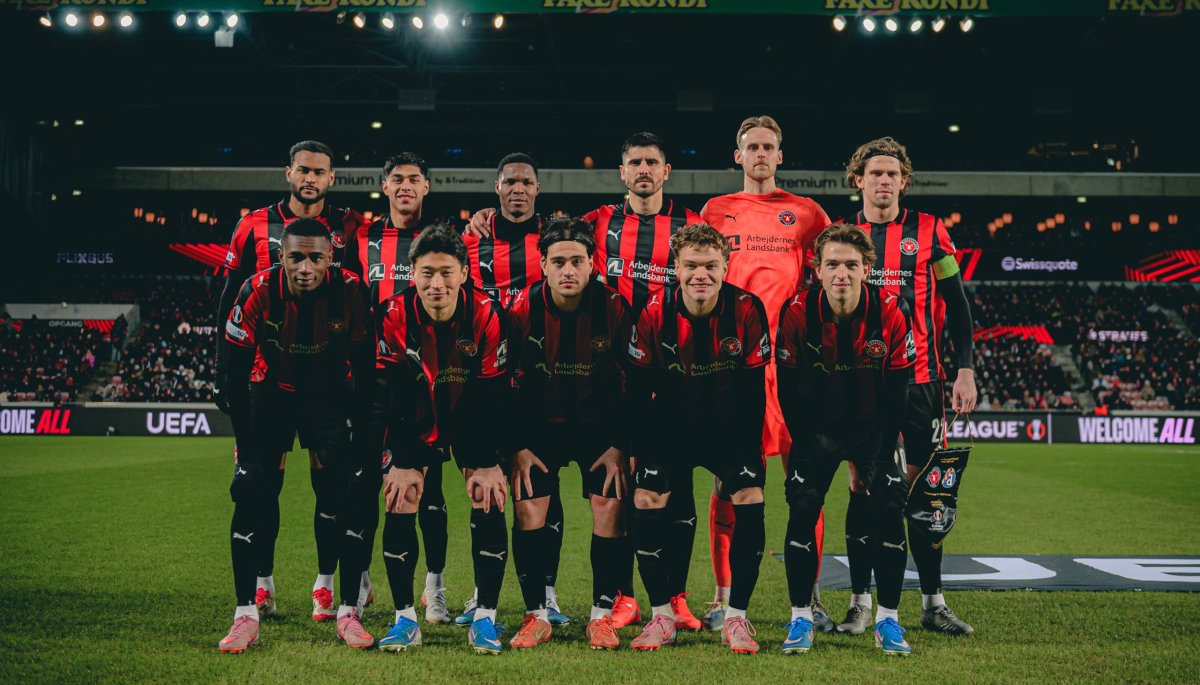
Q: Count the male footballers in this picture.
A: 11